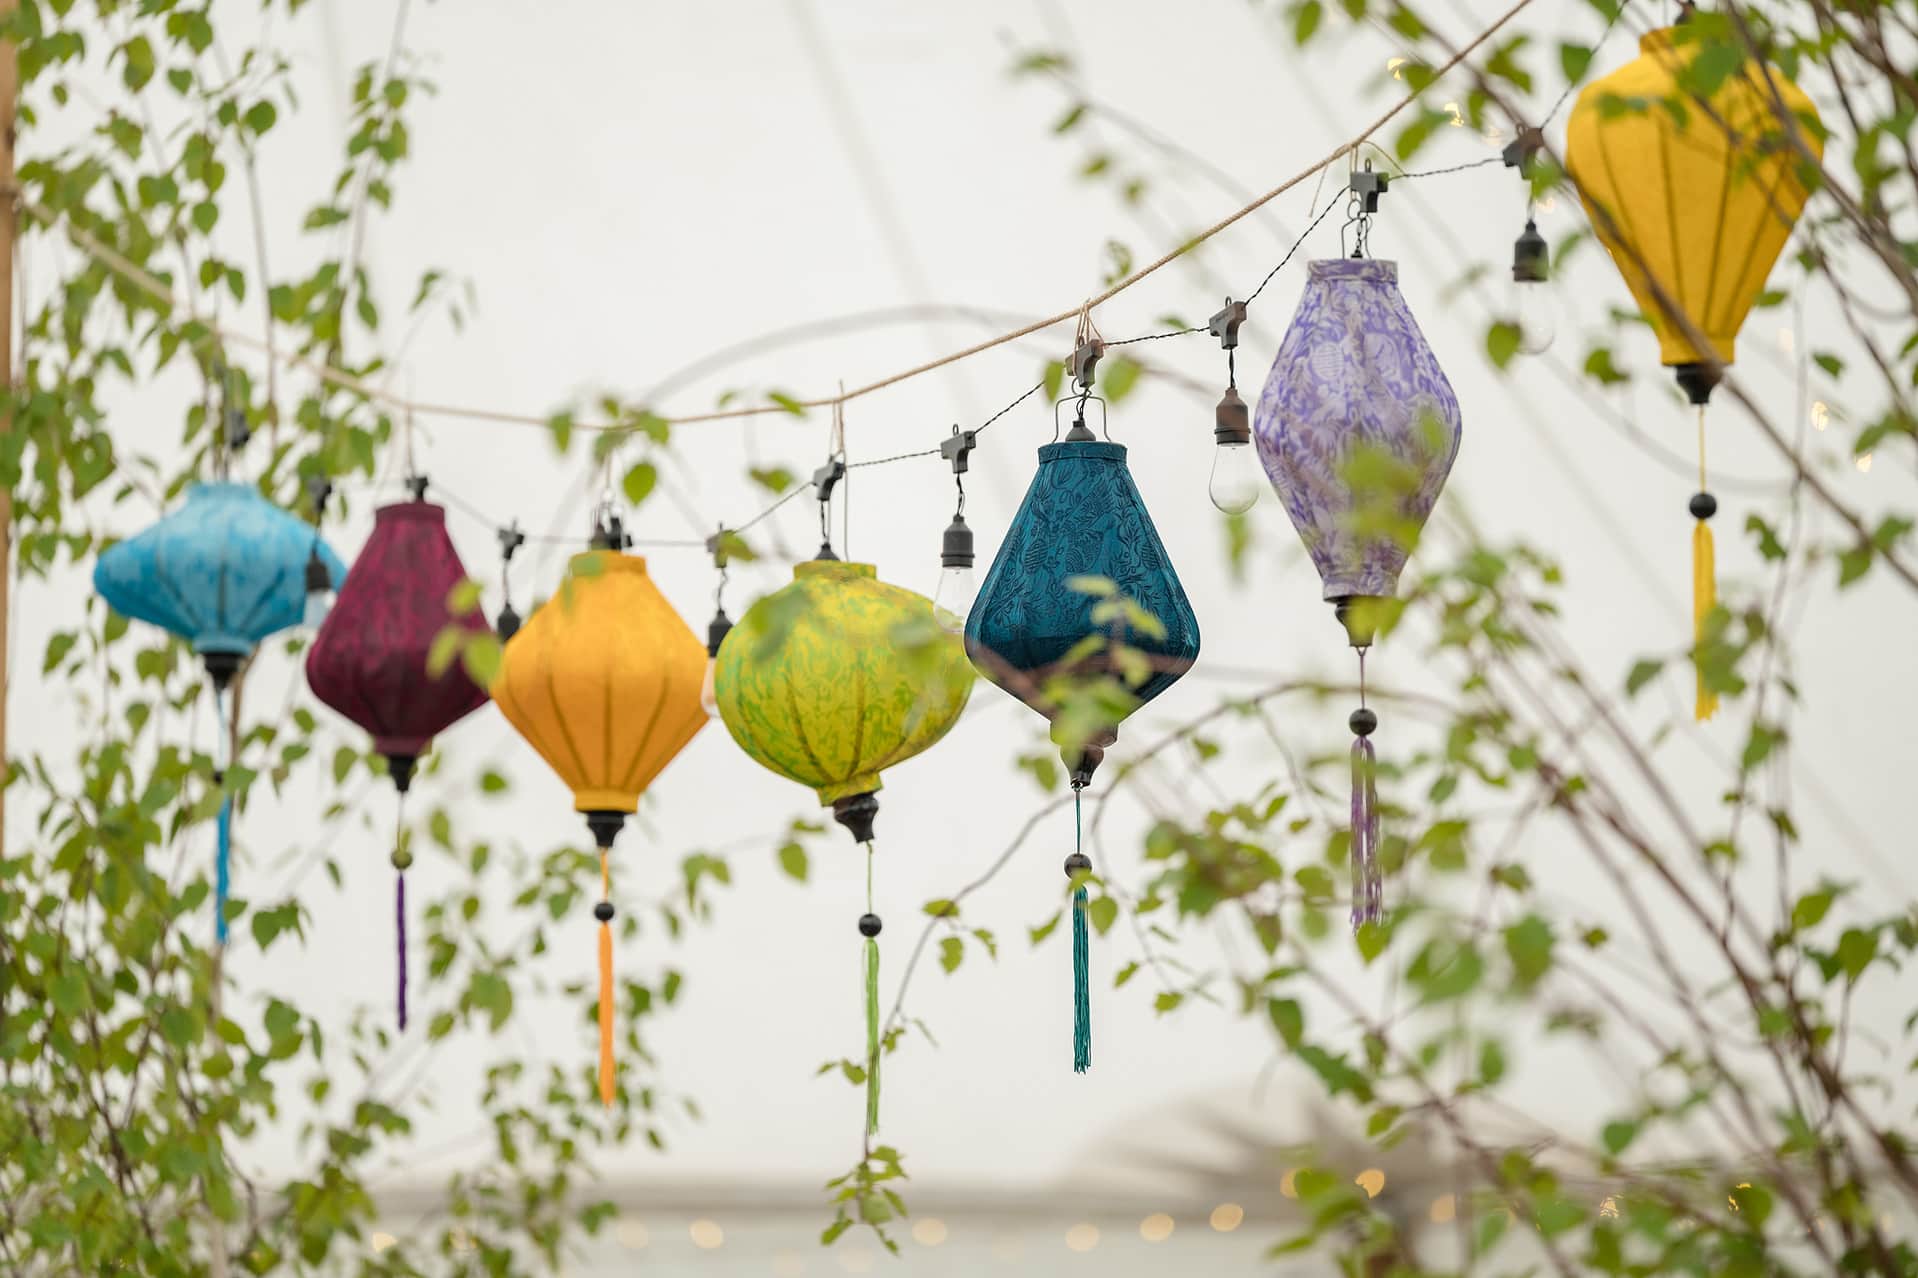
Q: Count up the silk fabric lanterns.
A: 7